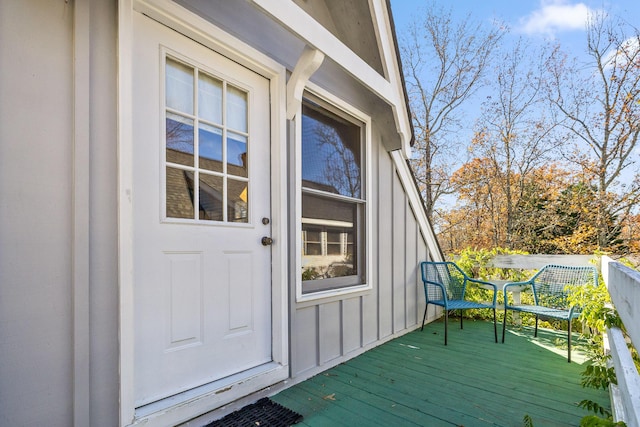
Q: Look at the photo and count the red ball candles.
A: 0